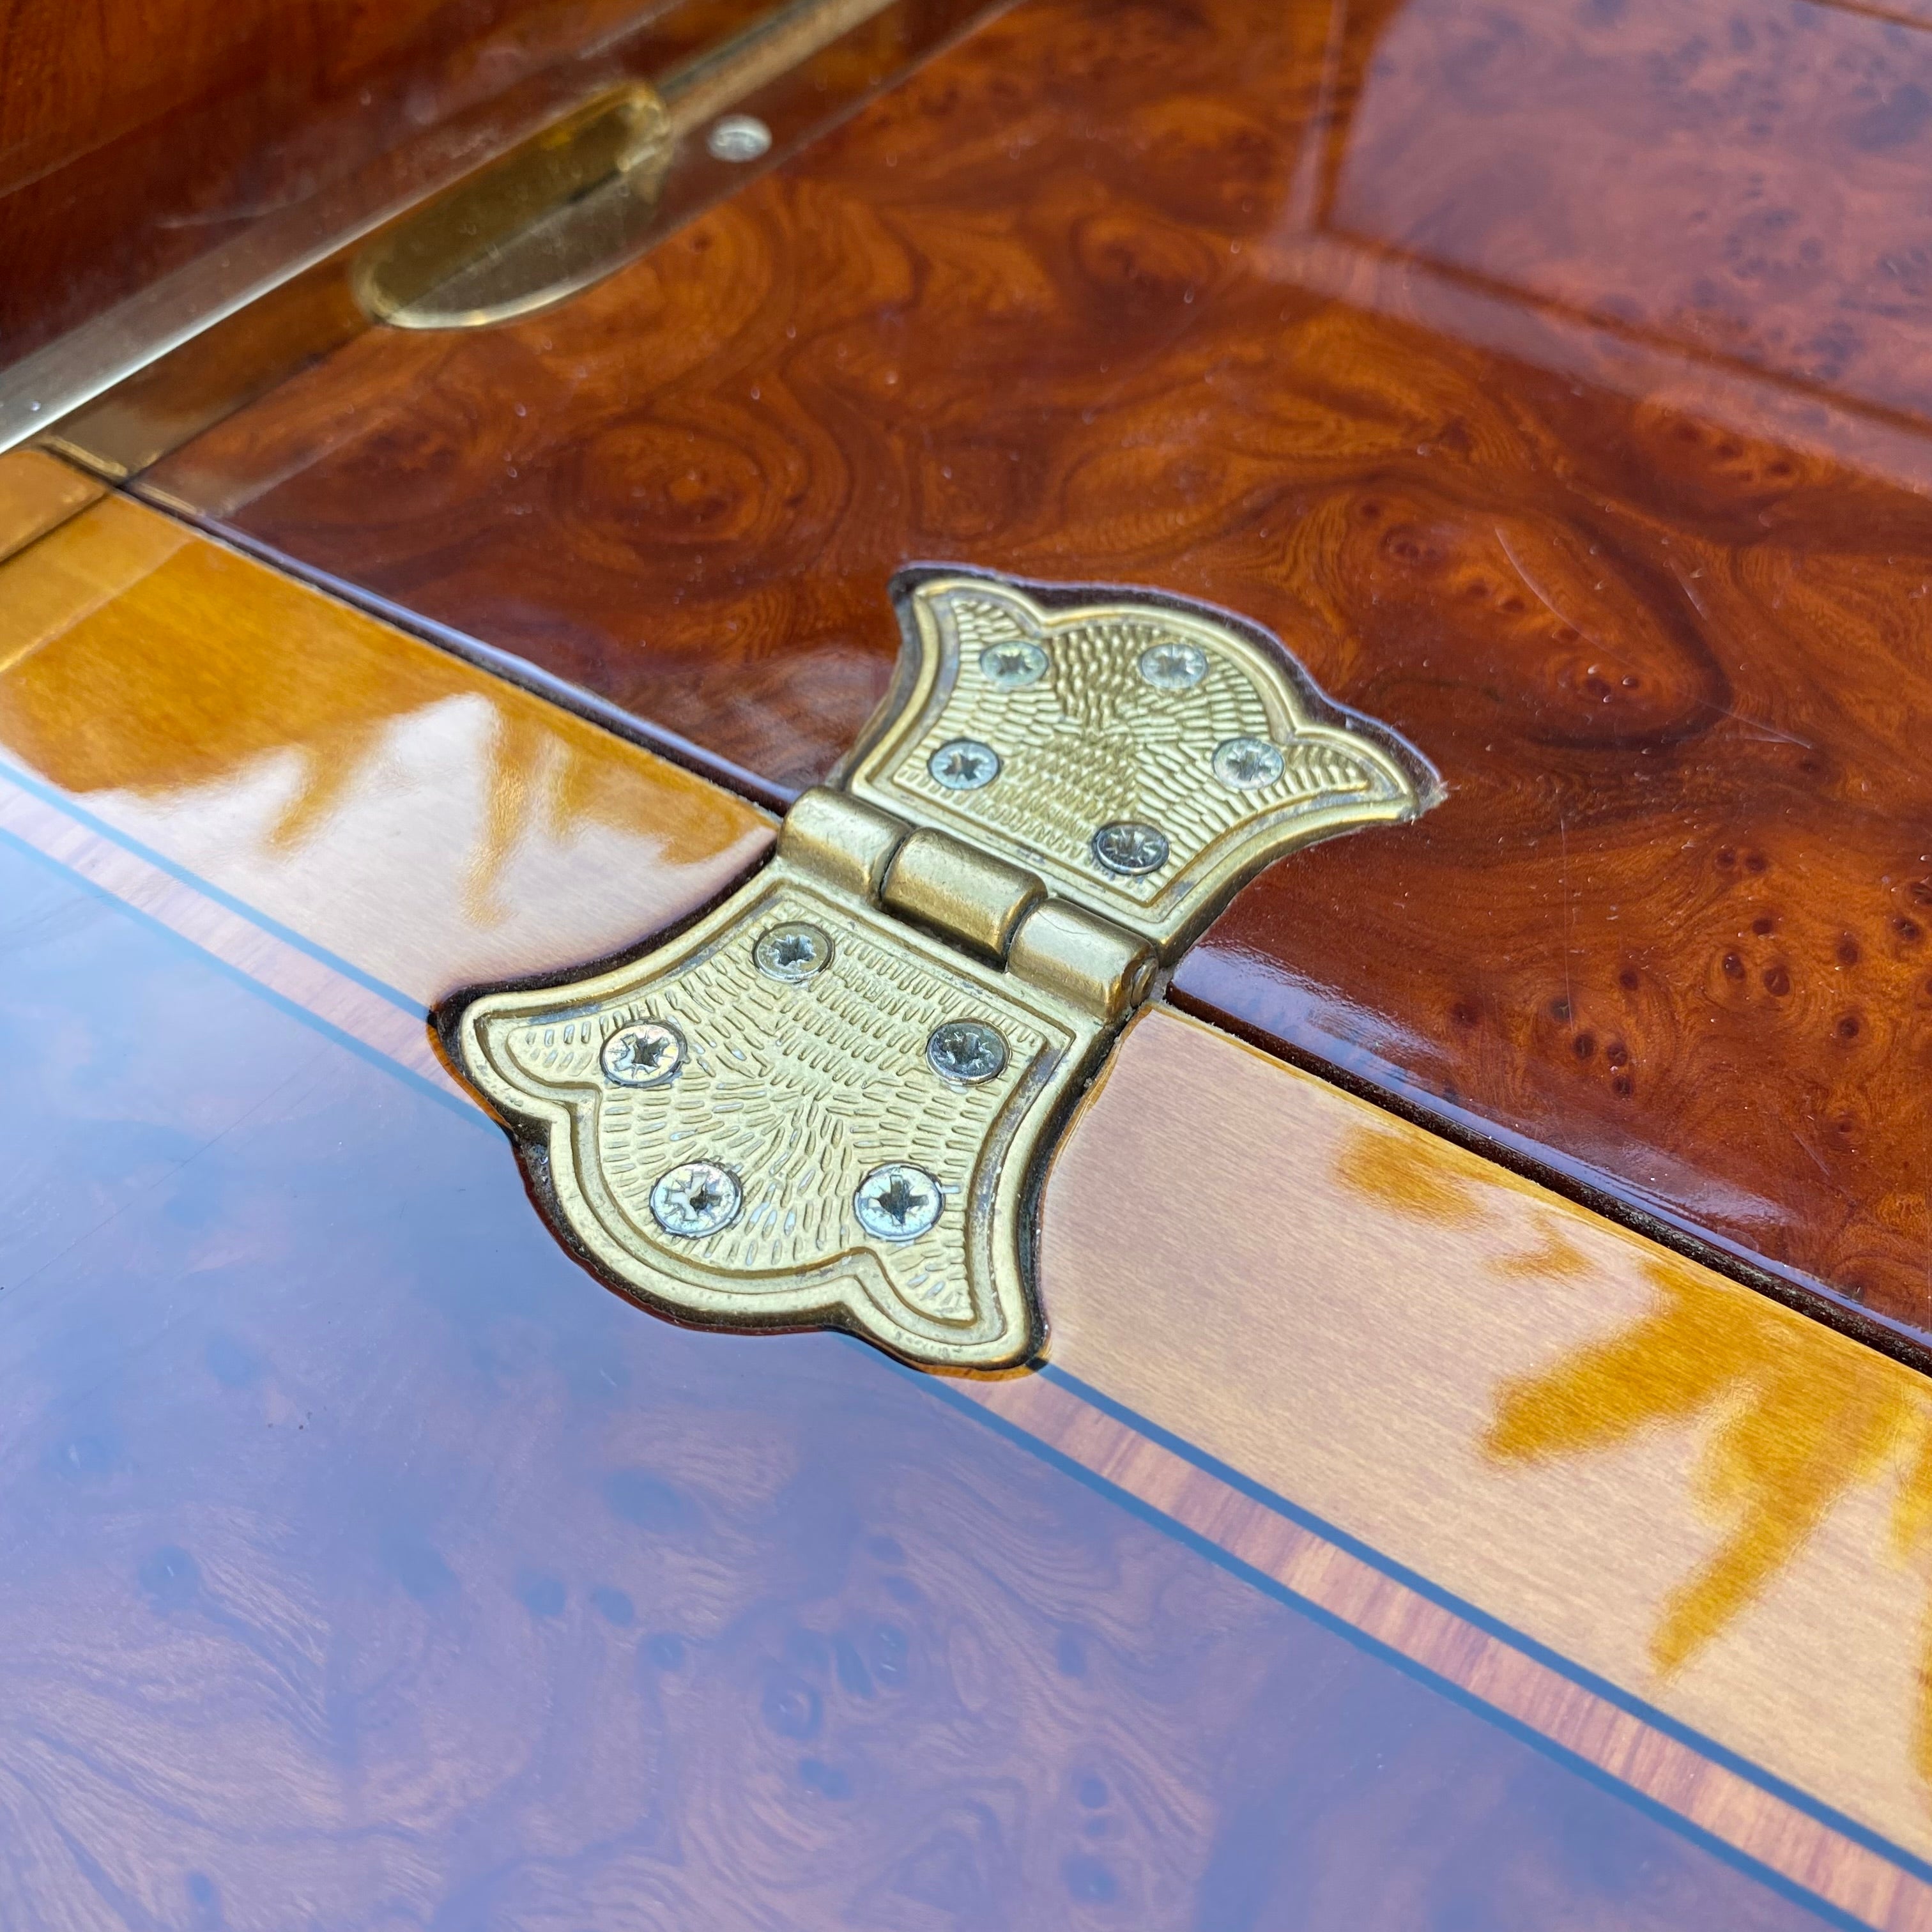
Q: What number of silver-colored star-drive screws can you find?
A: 10